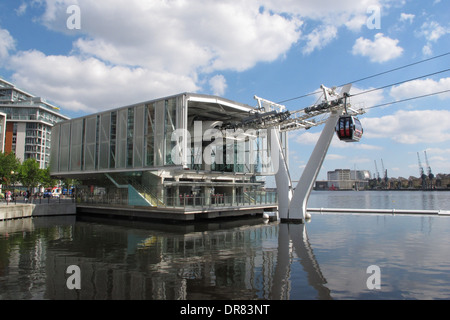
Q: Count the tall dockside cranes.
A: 4